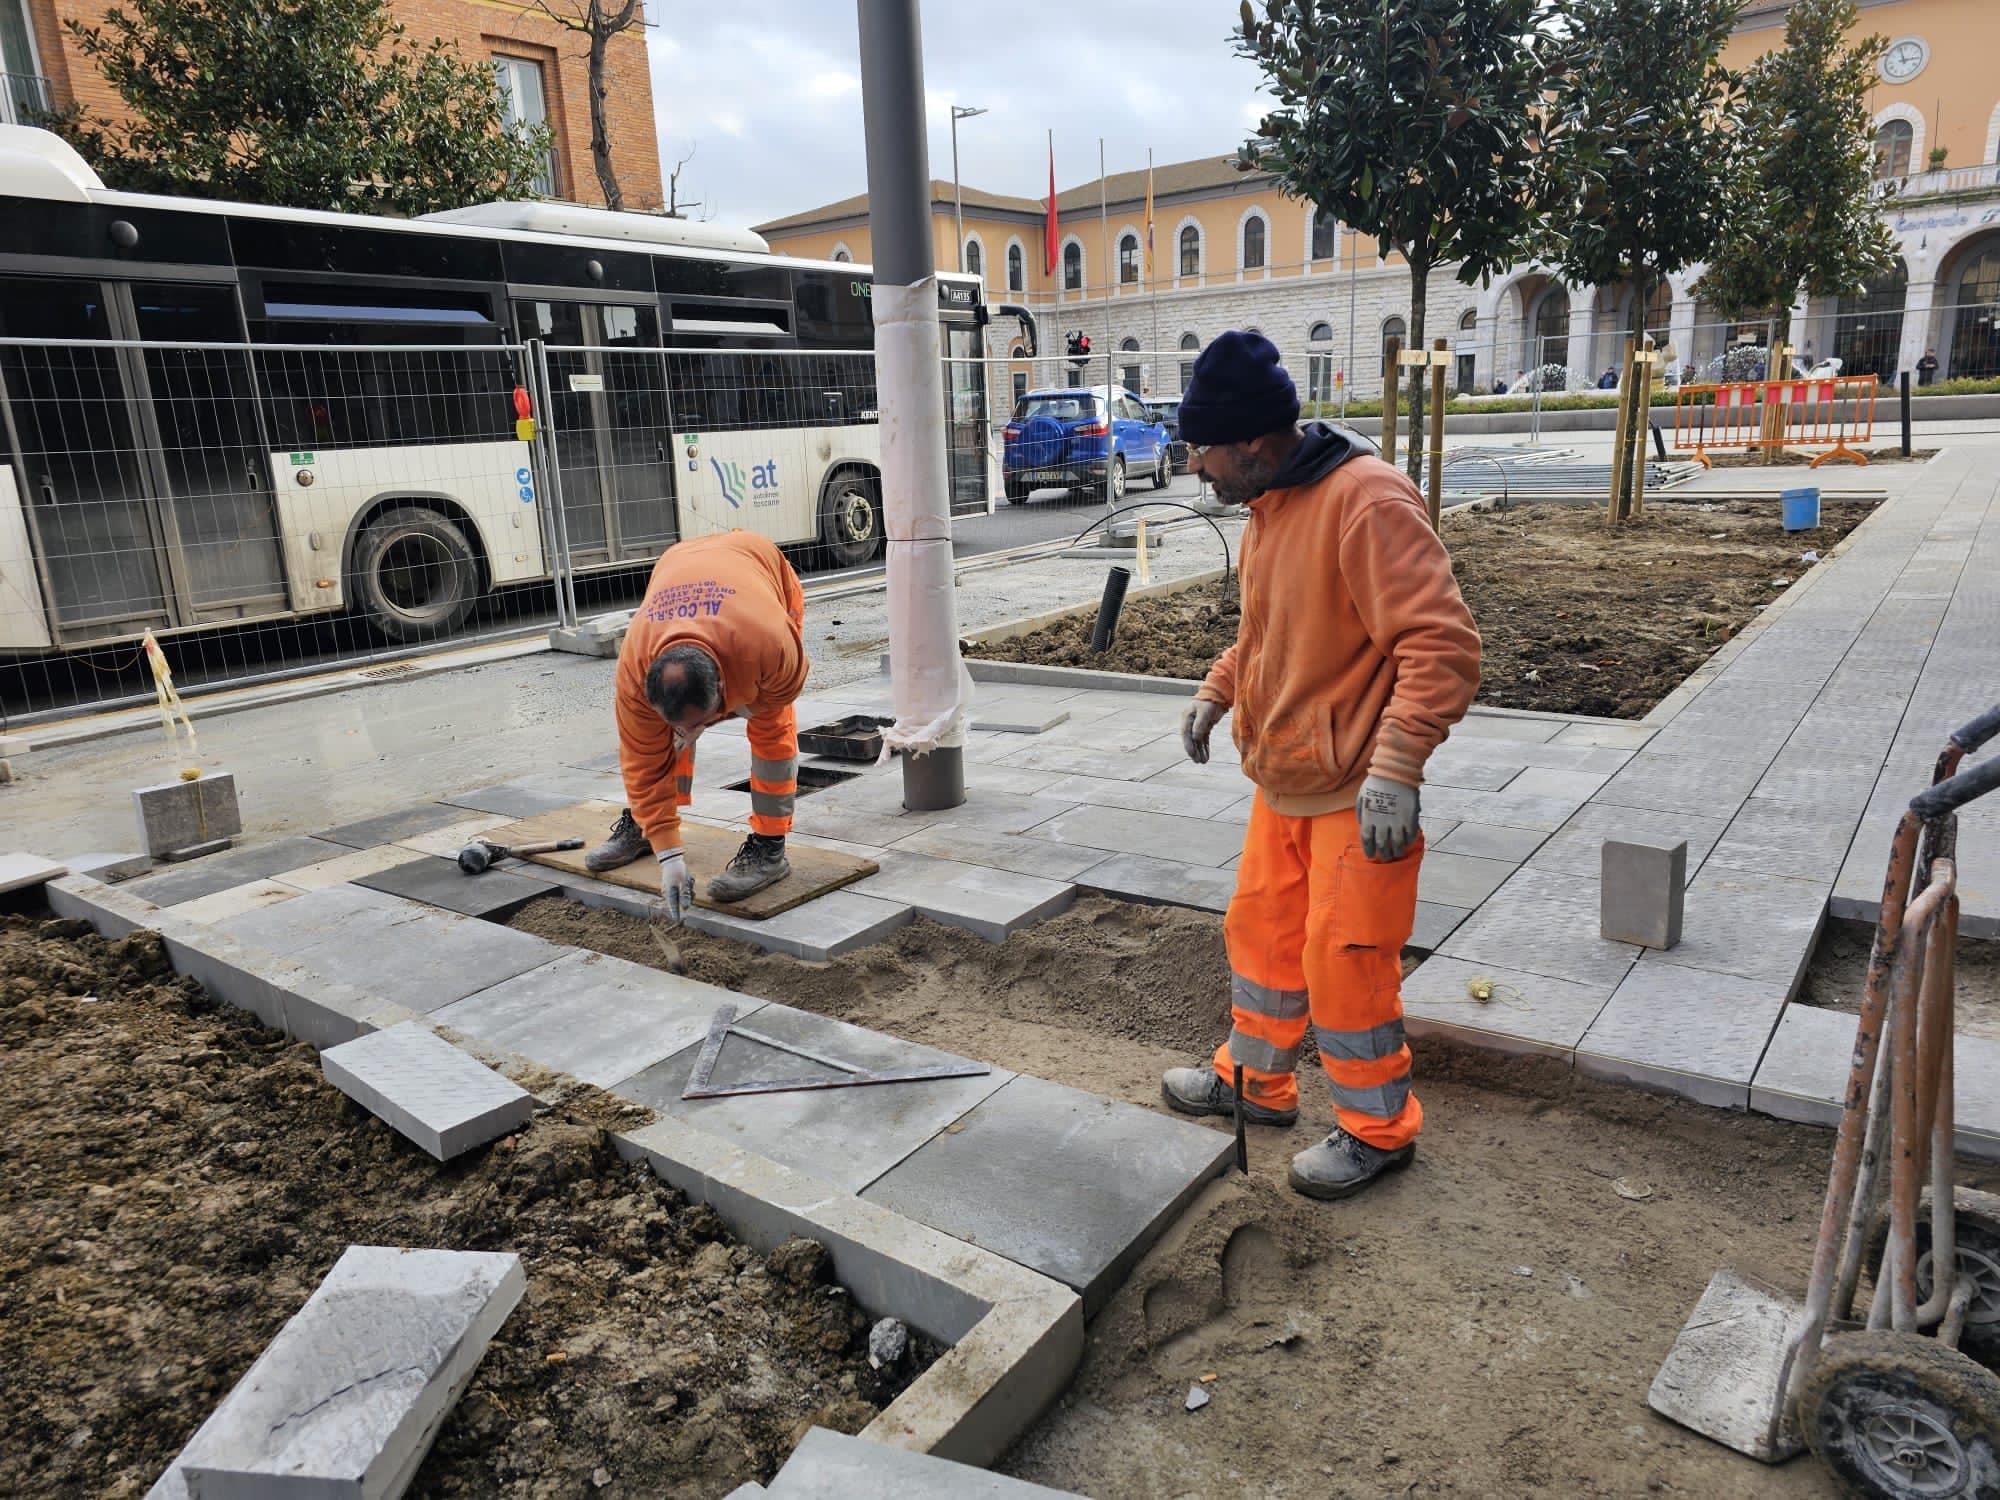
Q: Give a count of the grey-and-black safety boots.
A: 4